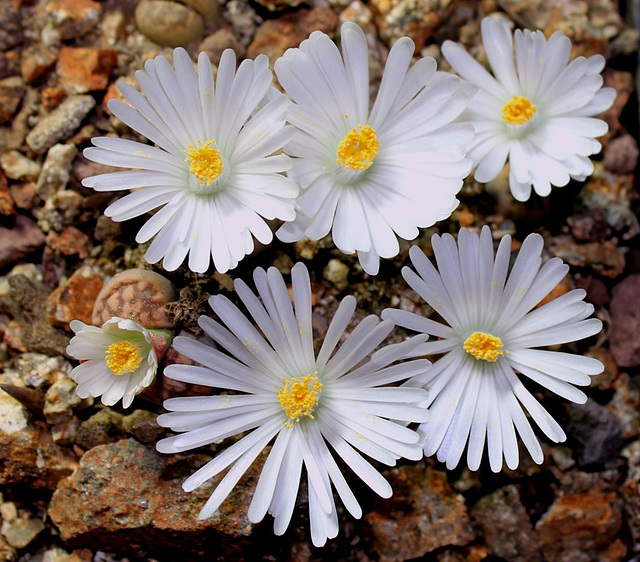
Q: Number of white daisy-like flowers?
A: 6